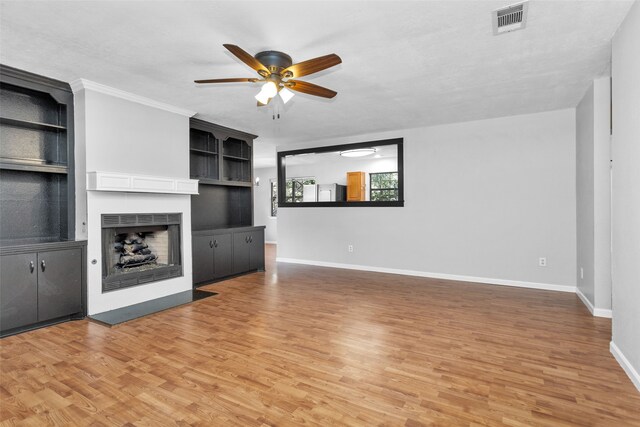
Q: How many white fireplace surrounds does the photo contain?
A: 1